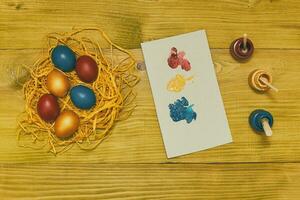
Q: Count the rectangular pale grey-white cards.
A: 1